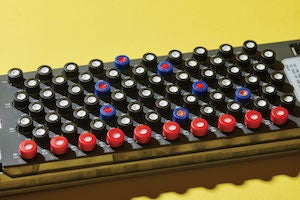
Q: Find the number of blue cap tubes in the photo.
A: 7